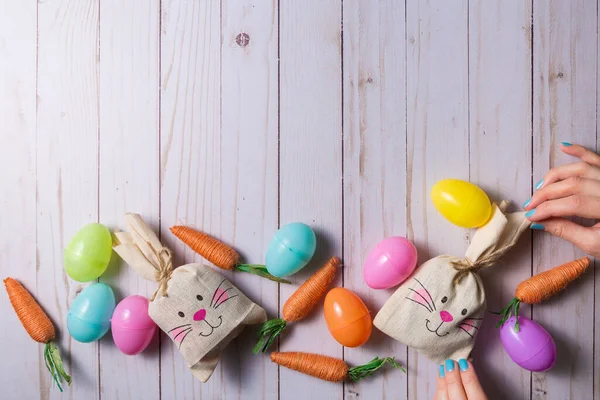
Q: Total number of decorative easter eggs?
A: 8